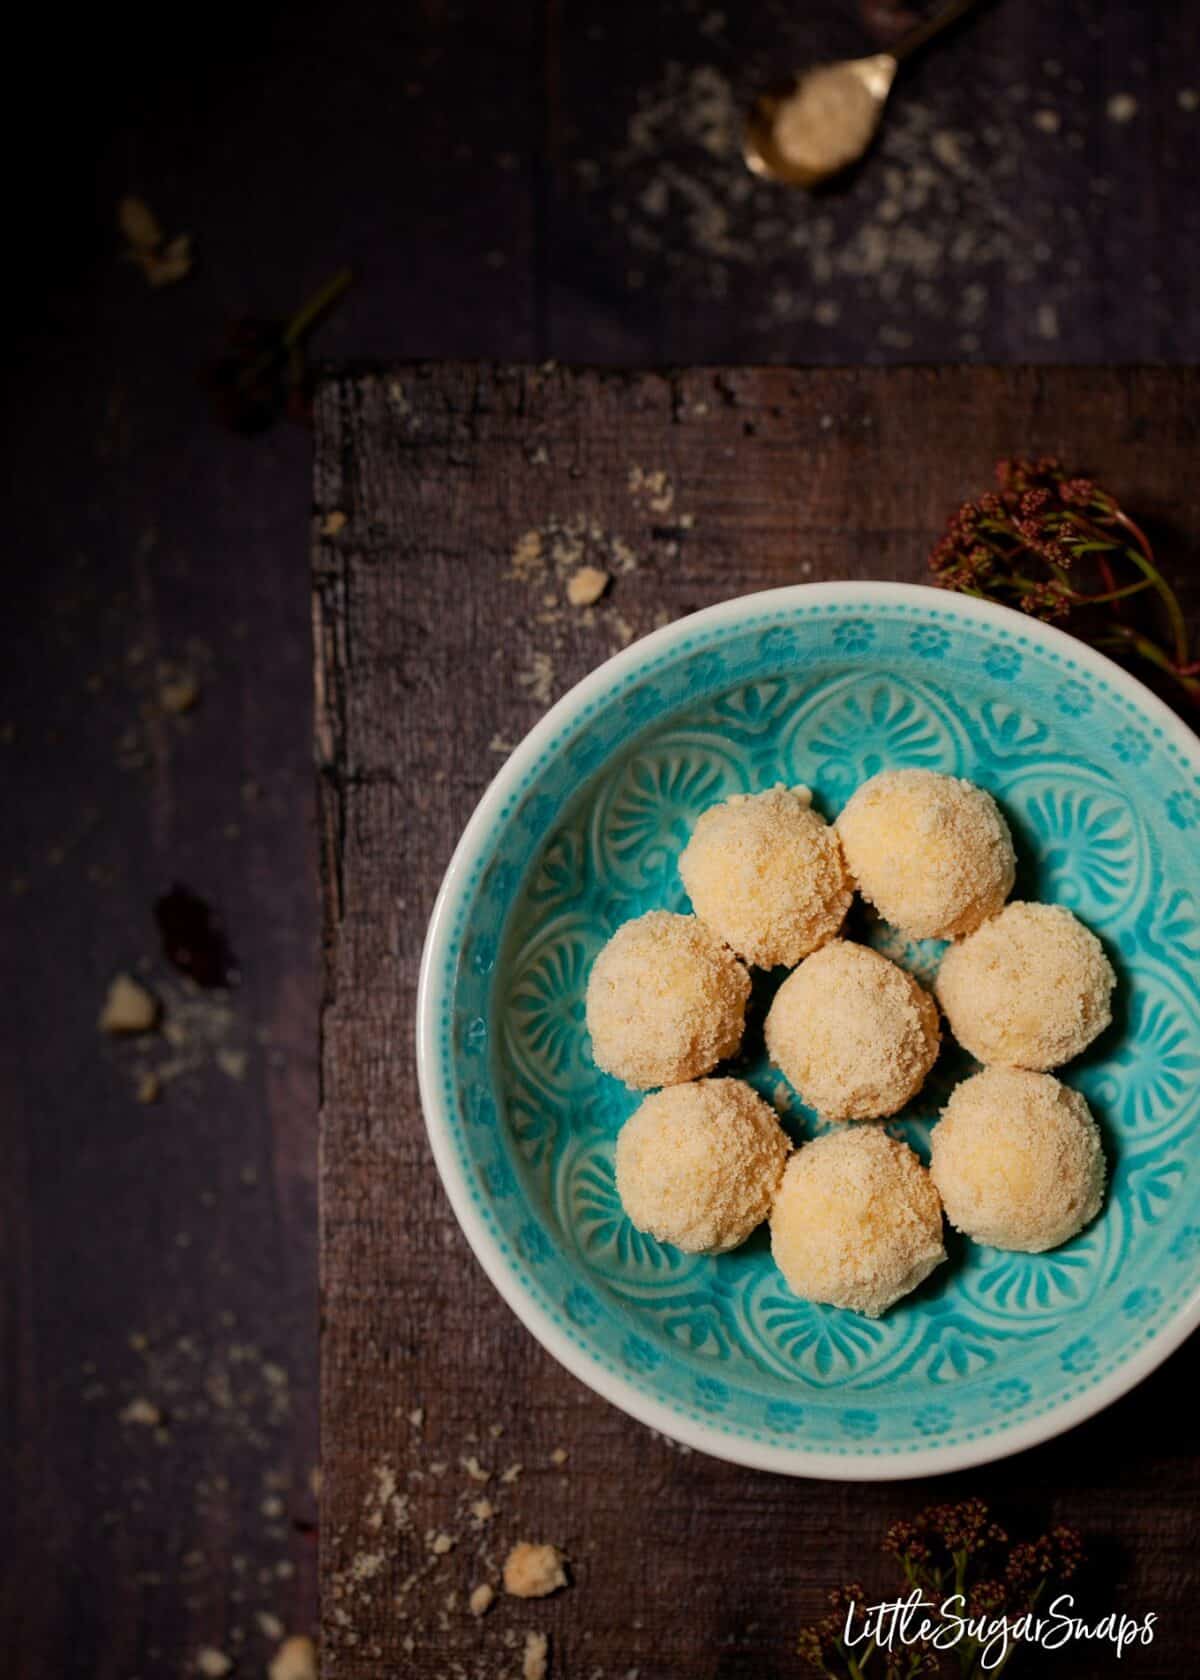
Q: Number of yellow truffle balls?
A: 8